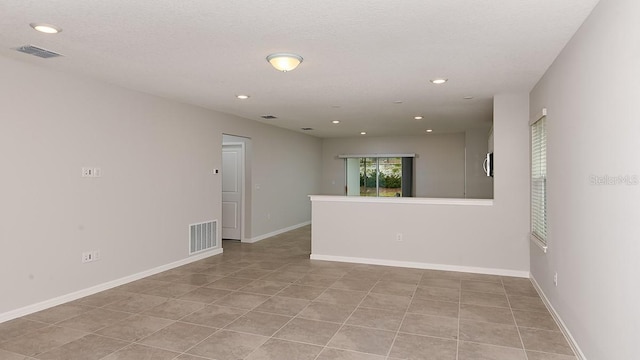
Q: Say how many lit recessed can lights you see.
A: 7